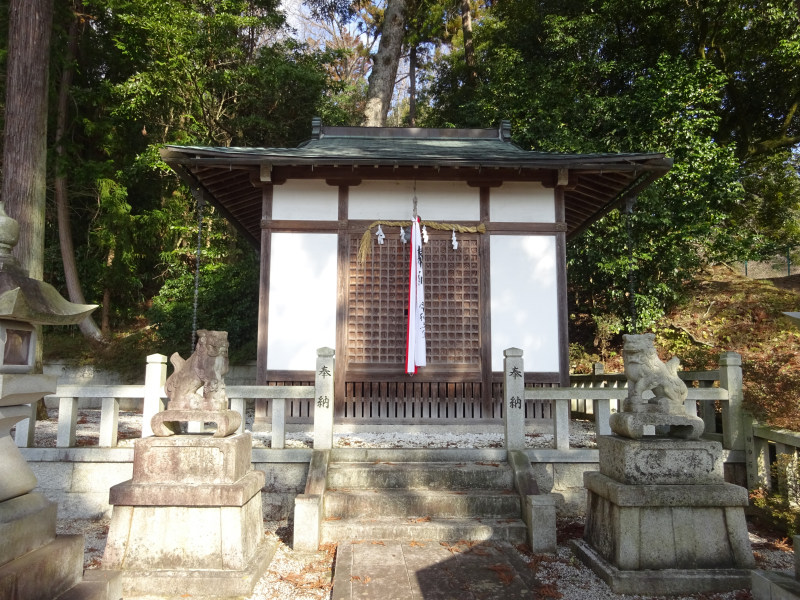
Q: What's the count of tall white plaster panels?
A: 2